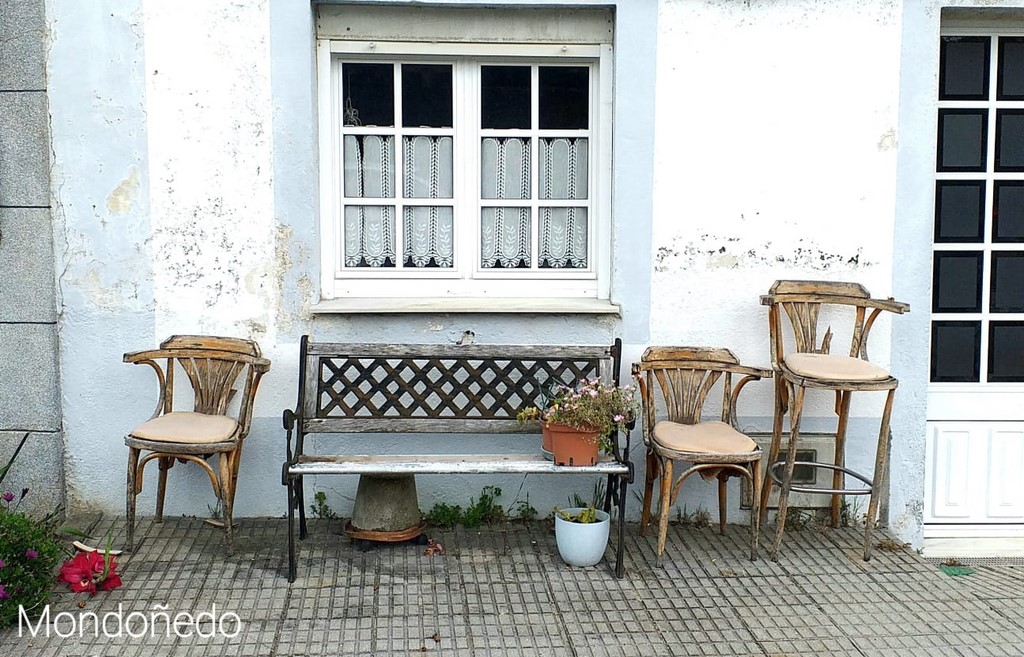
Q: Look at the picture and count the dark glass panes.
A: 14